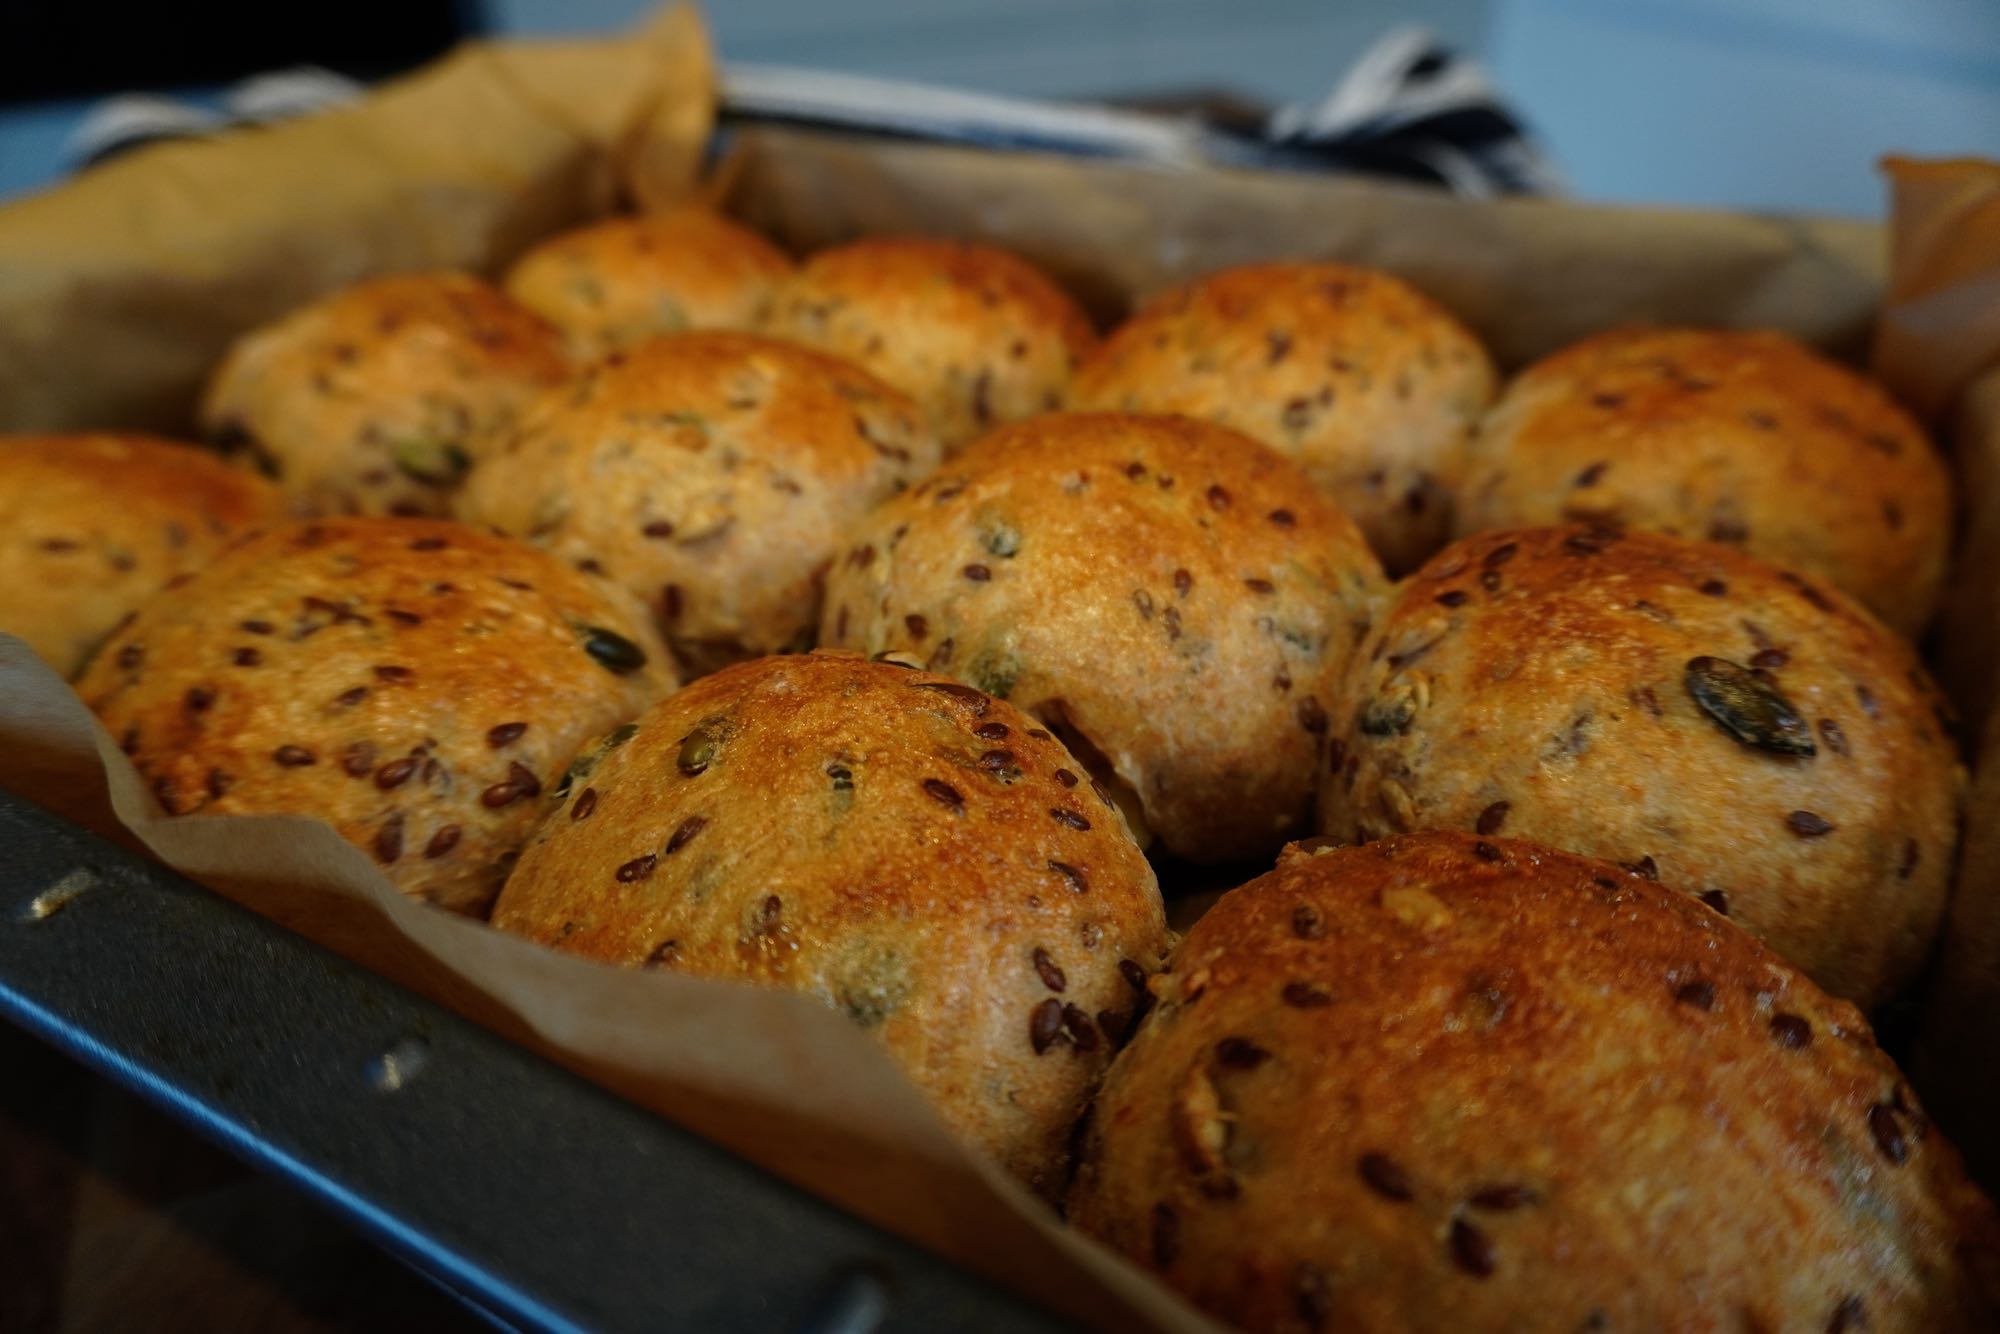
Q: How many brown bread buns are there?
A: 12